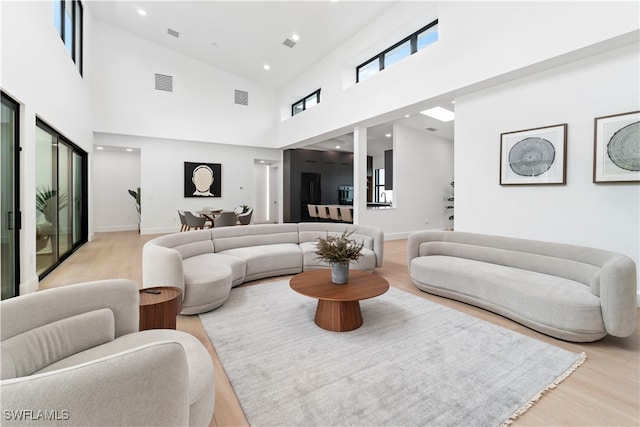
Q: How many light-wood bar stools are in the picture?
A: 4